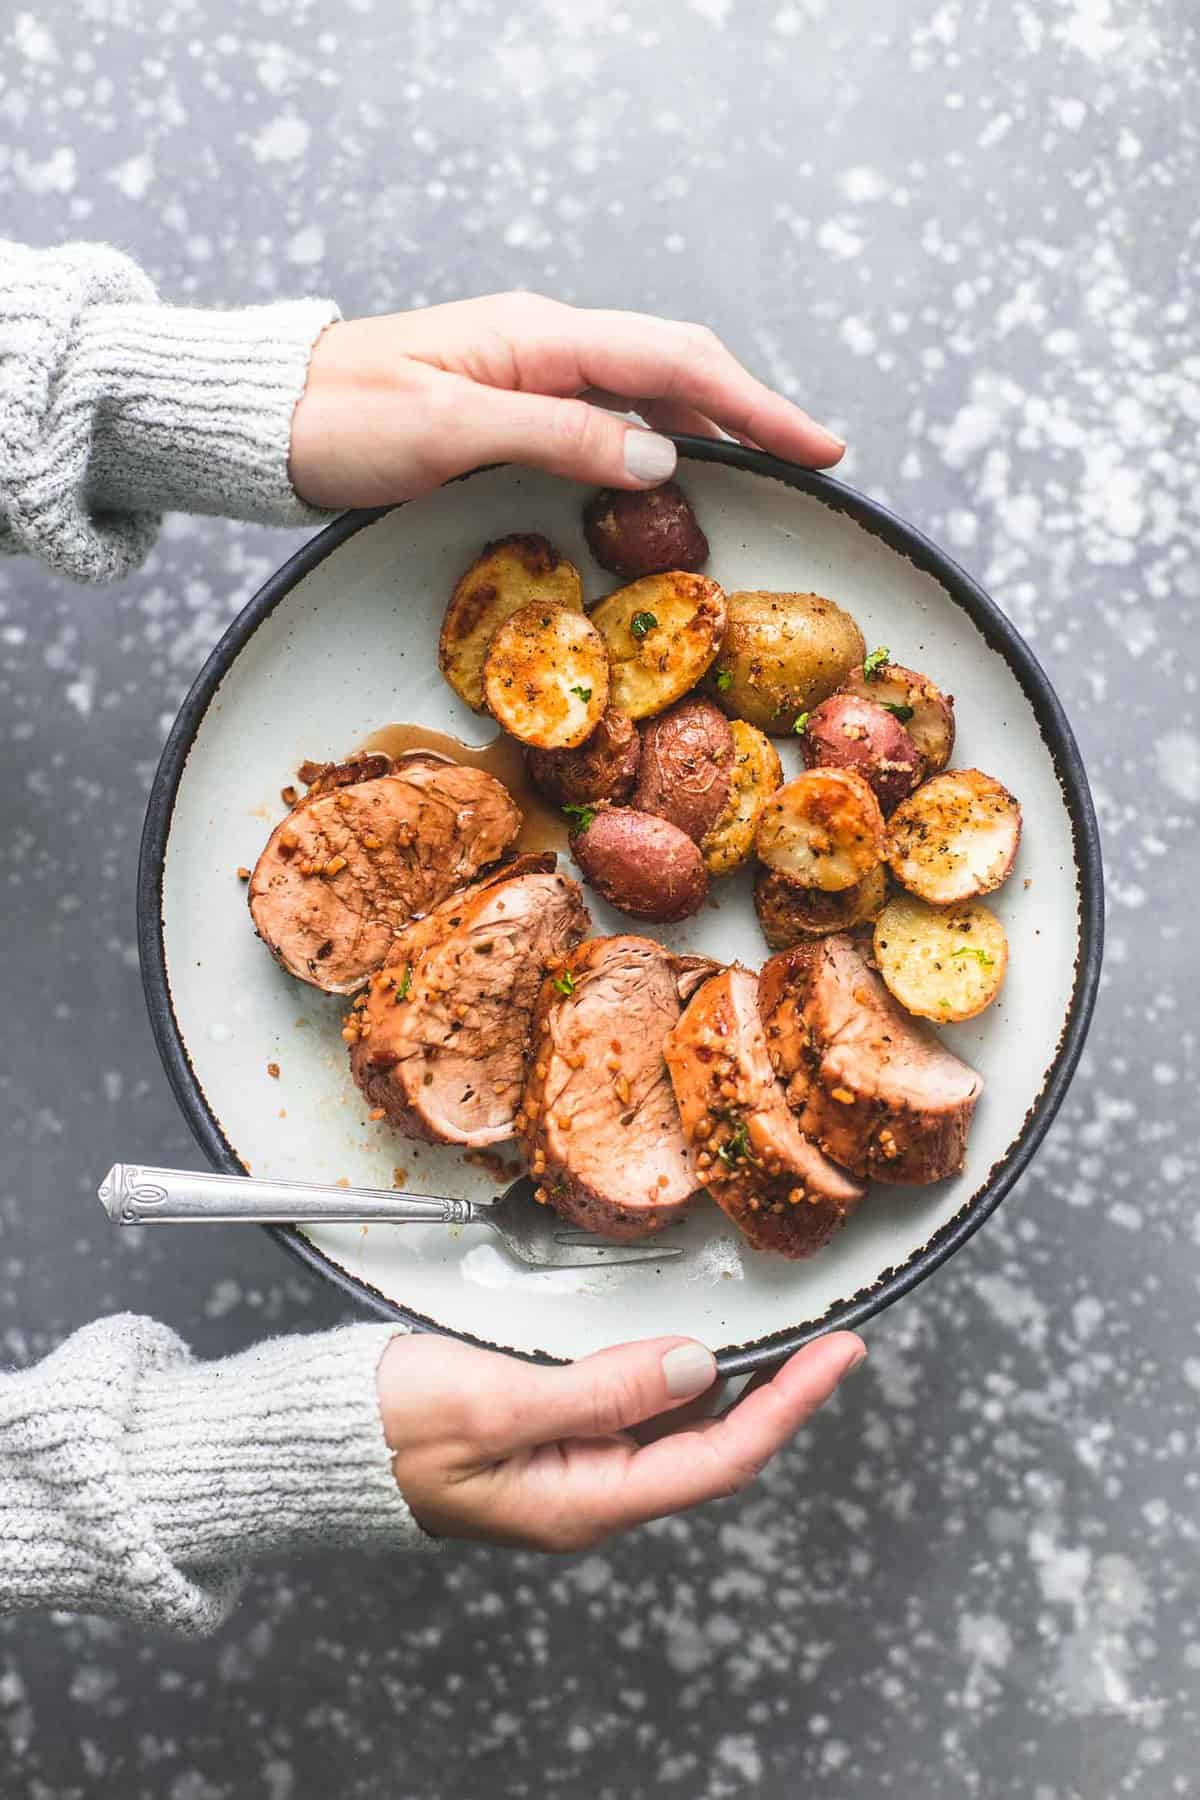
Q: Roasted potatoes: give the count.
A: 15